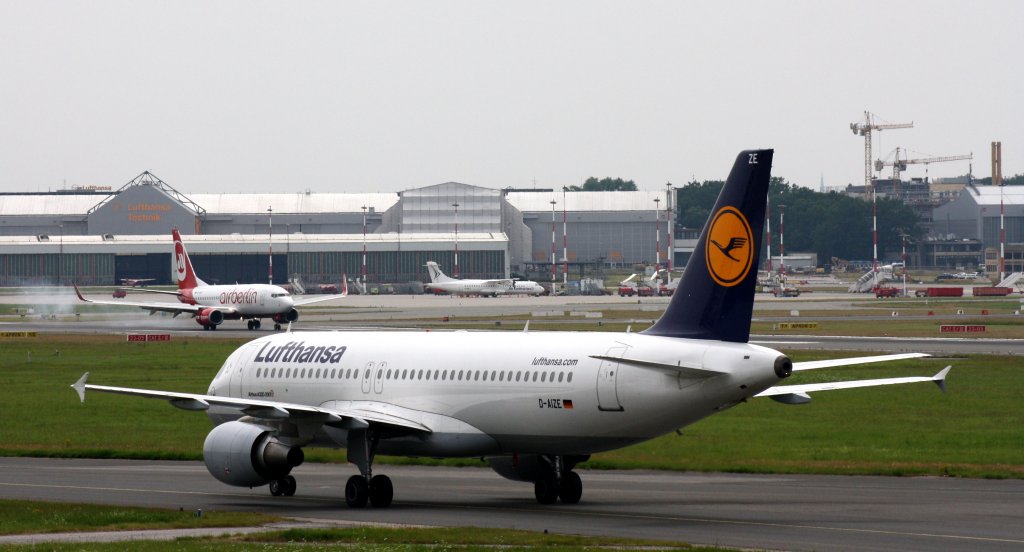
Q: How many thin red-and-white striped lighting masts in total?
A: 12